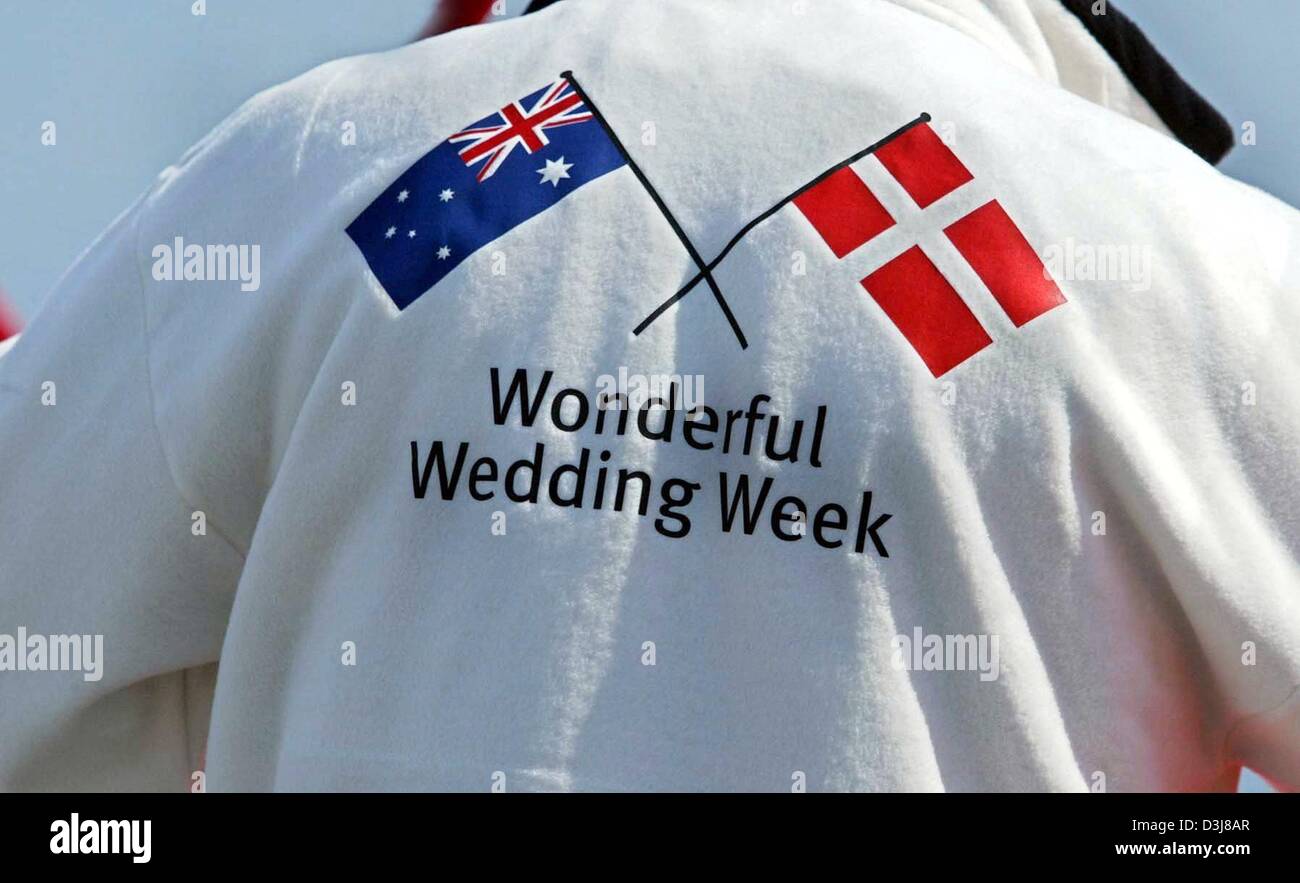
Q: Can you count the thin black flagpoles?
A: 2